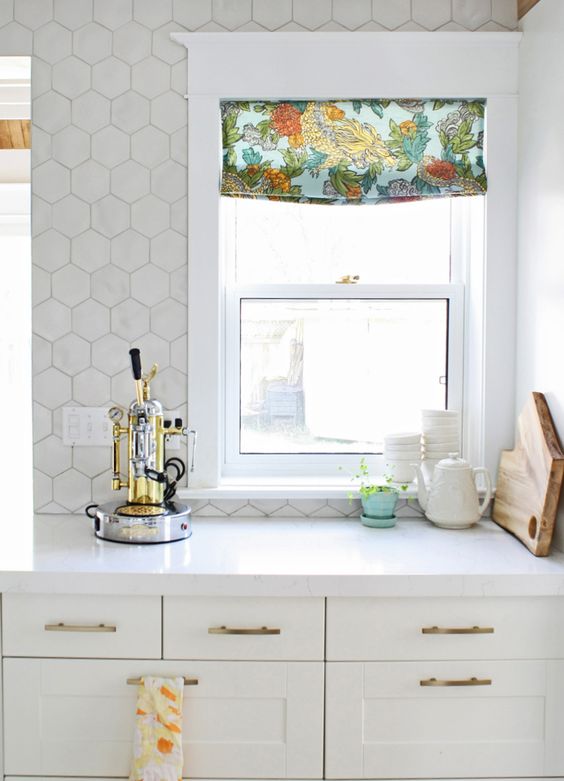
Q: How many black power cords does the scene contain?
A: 1